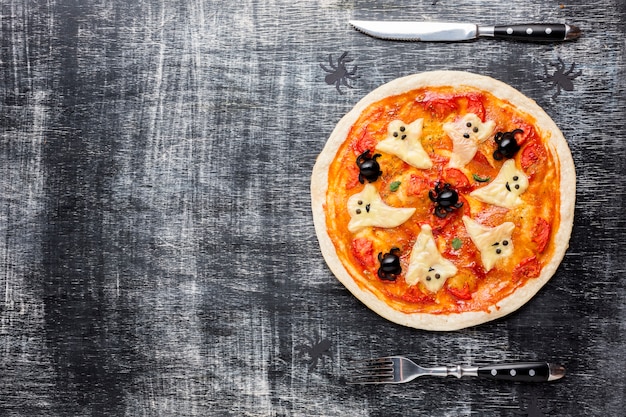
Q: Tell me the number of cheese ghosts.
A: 6